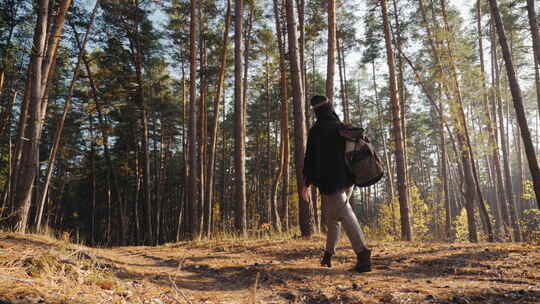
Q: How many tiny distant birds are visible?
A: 0